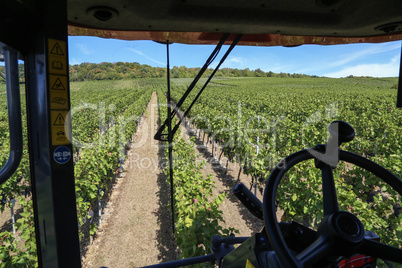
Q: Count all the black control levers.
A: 1